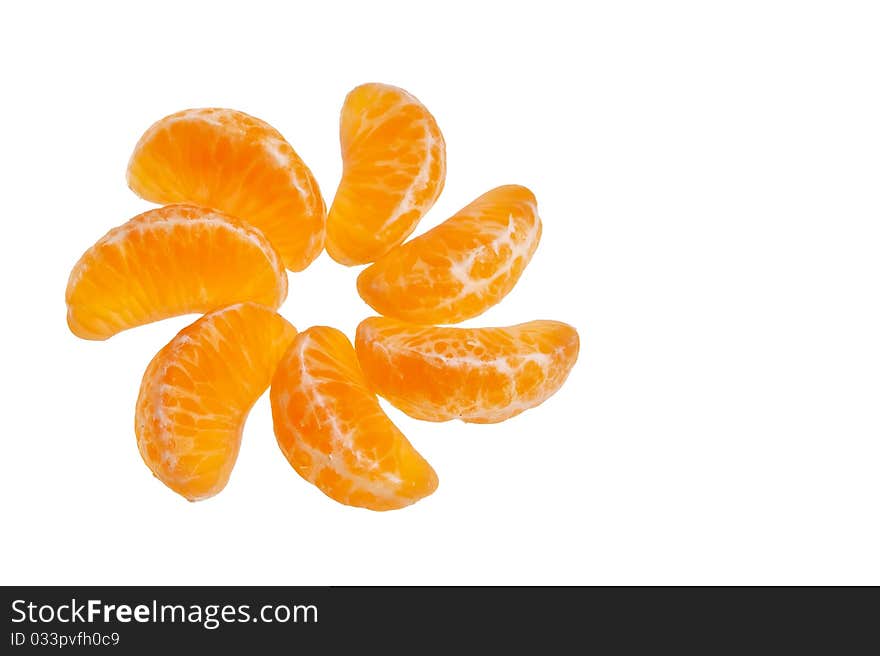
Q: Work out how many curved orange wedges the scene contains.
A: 7